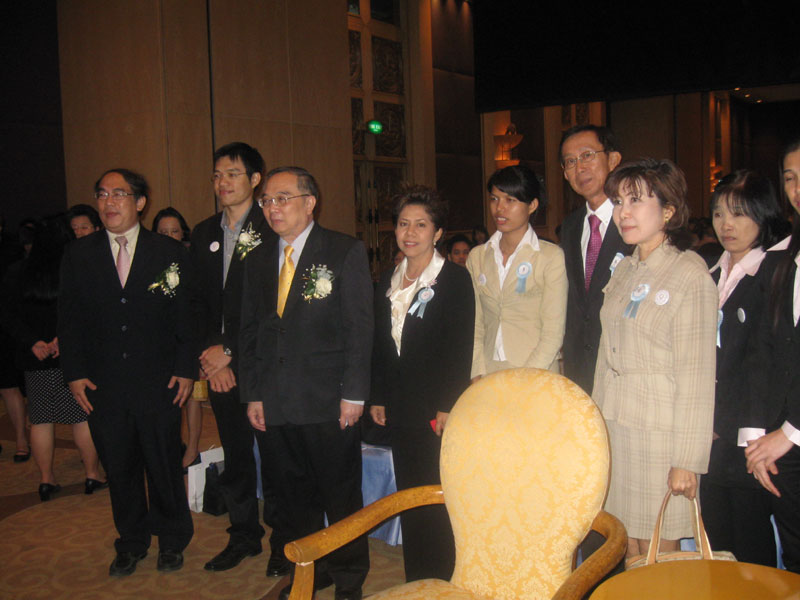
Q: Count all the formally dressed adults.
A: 9